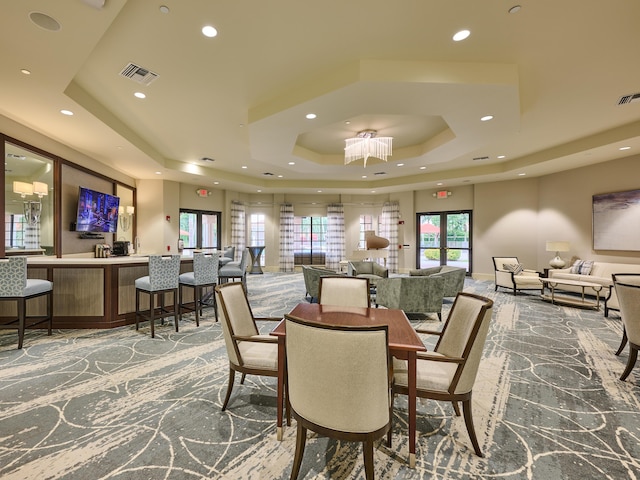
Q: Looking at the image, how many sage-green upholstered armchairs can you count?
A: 4